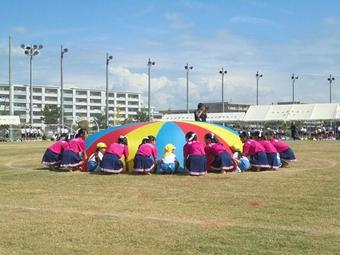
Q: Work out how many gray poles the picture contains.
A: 10